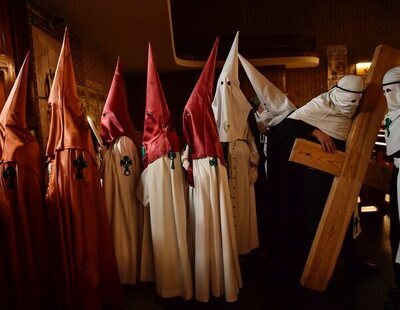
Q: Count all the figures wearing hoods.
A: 9